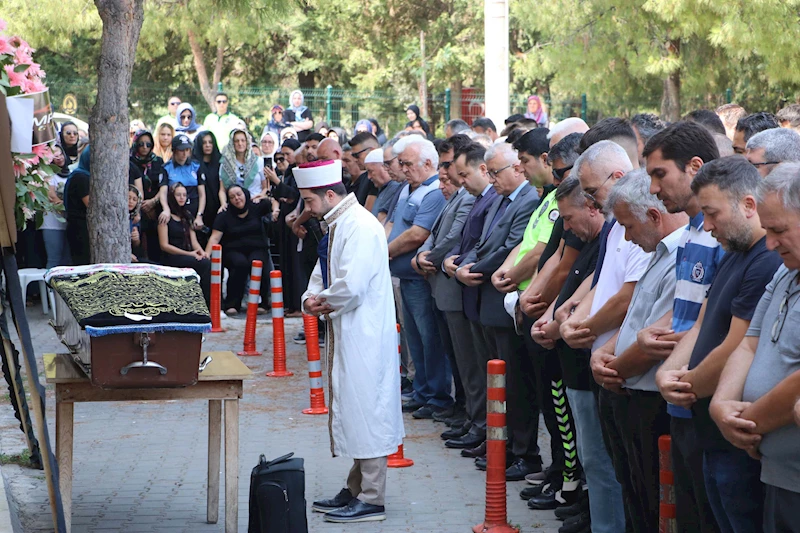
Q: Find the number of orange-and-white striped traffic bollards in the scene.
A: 7